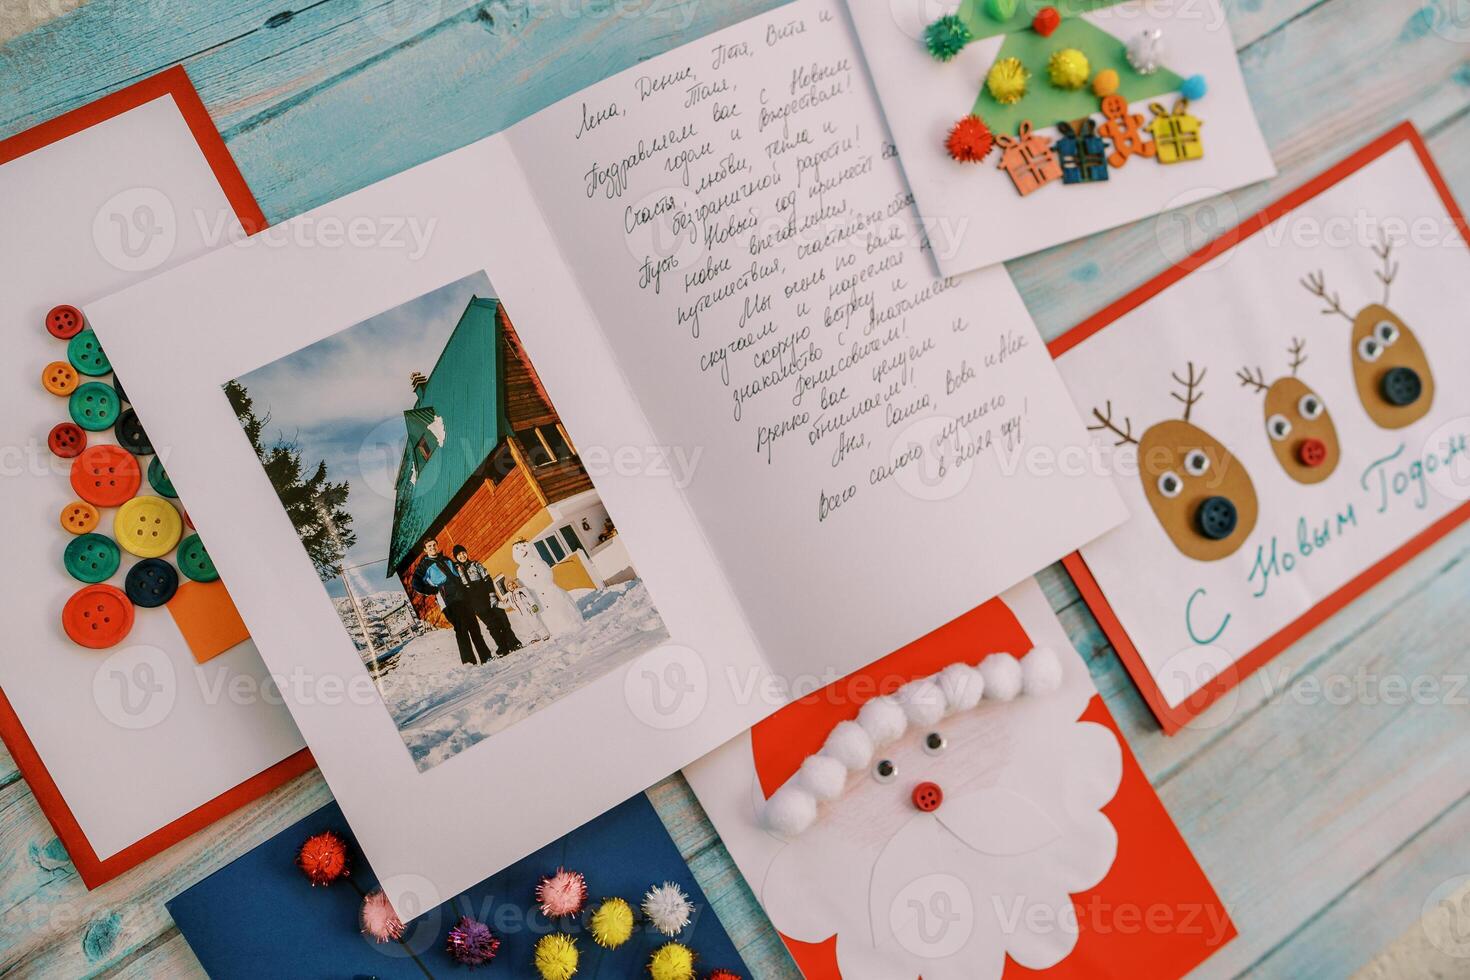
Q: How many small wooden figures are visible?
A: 4